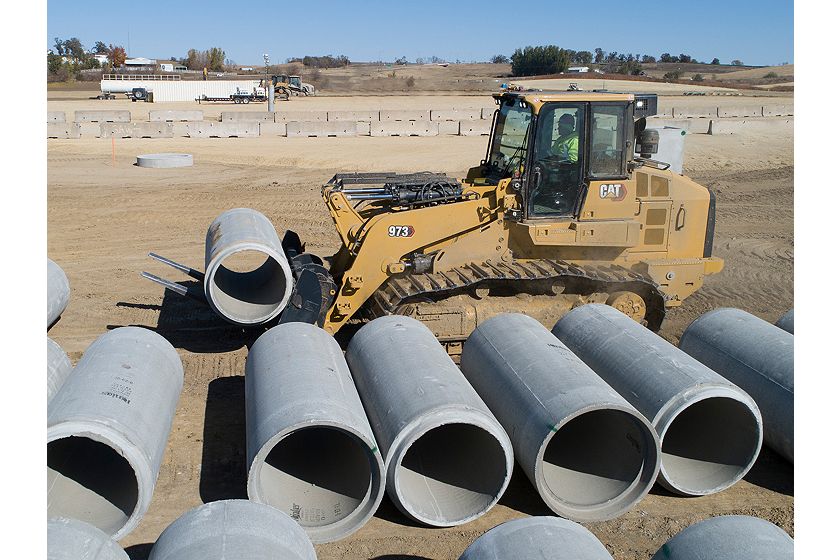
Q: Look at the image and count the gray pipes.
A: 14